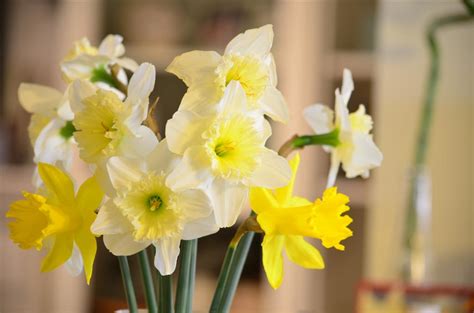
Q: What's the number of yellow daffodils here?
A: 2